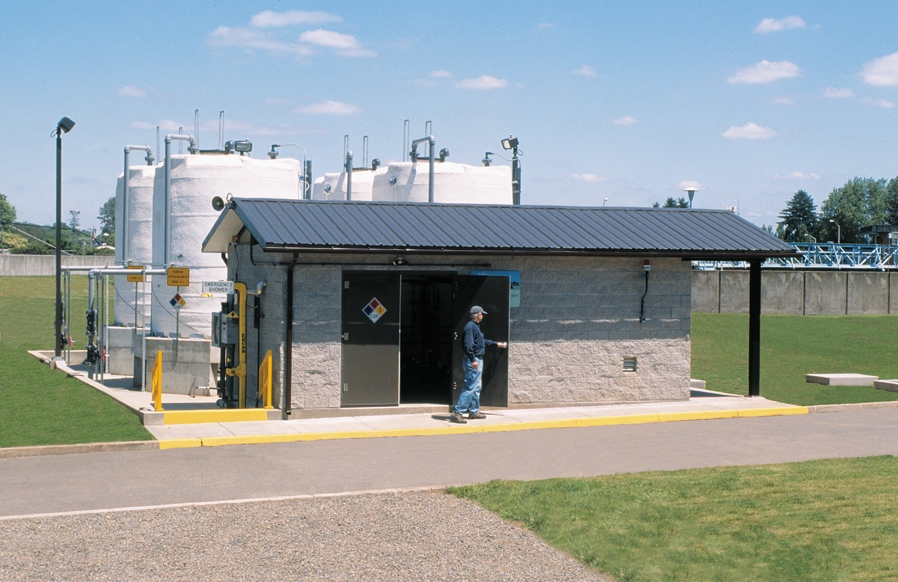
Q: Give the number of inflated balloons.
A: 0